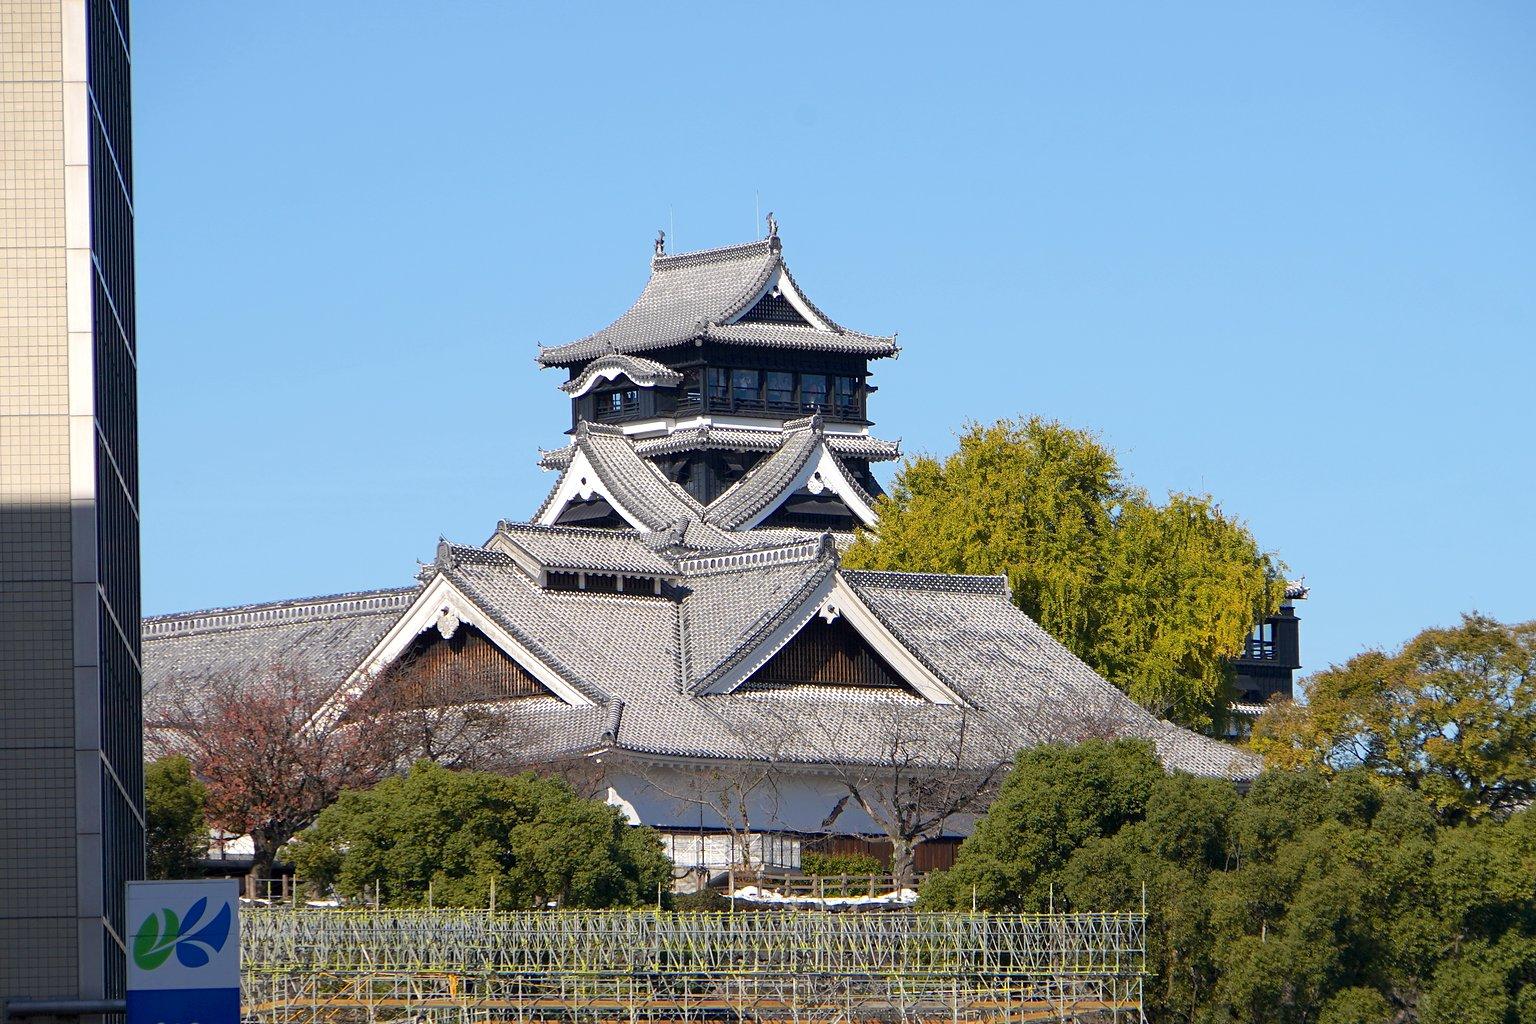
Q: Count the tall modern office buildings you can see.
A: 1